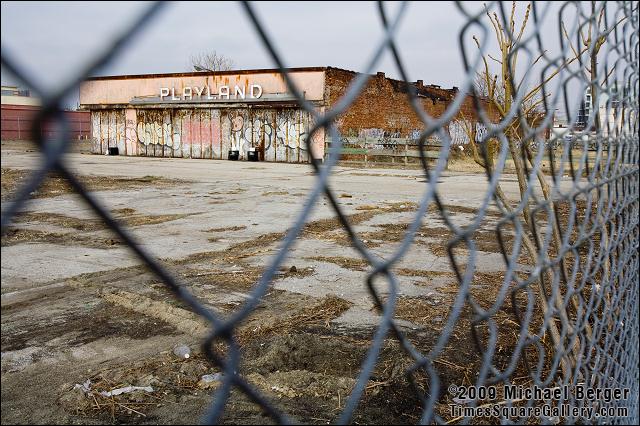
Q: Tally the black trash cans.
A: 3